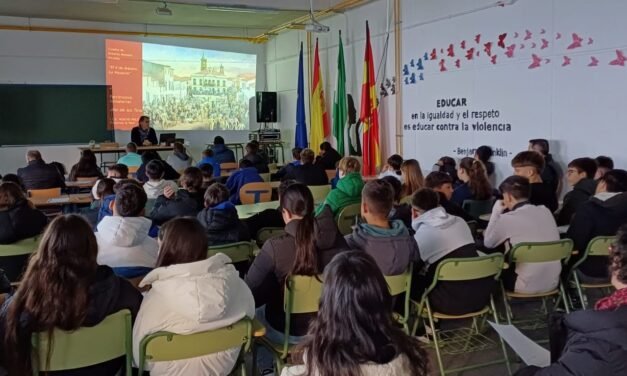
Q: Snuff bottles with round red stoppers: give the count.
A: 0